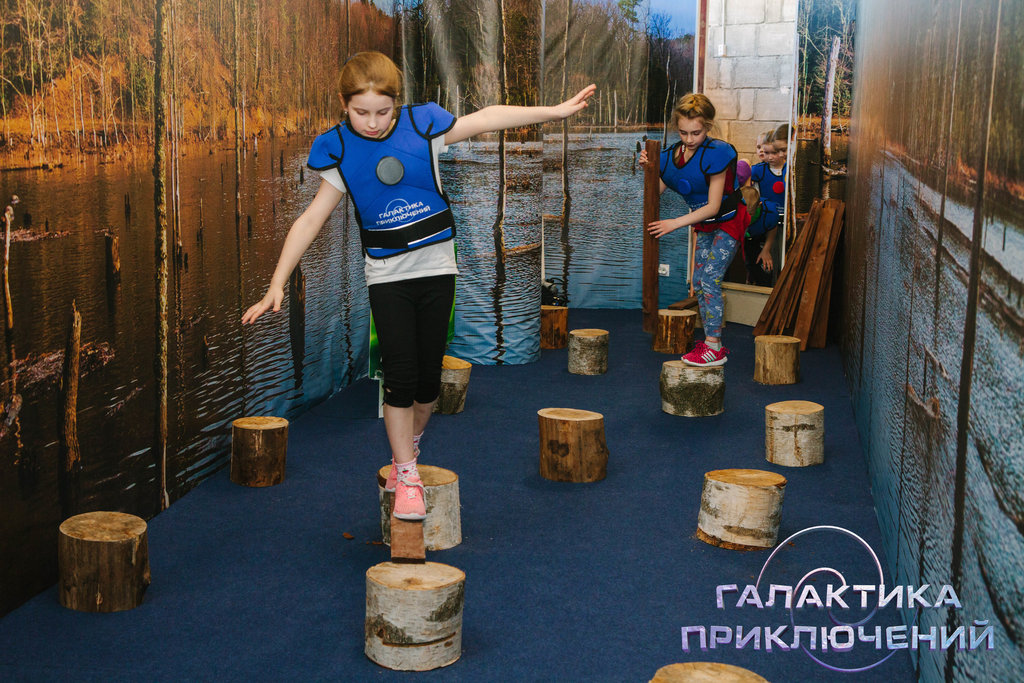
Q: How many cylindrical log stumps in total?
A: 14